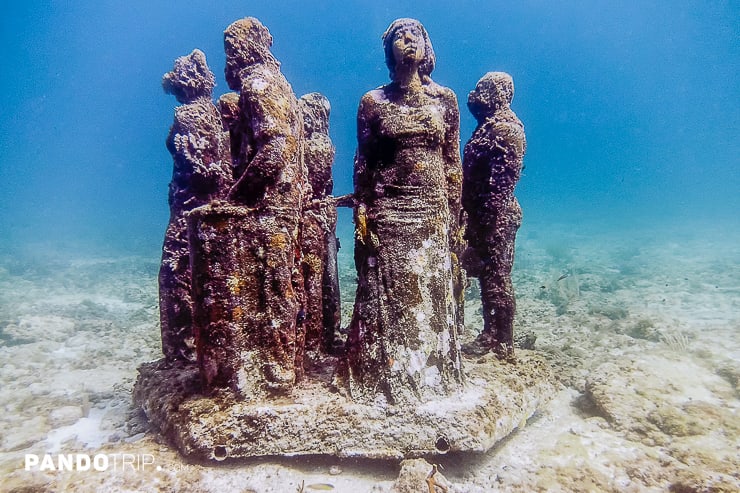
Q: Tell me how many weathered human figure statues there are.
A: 6